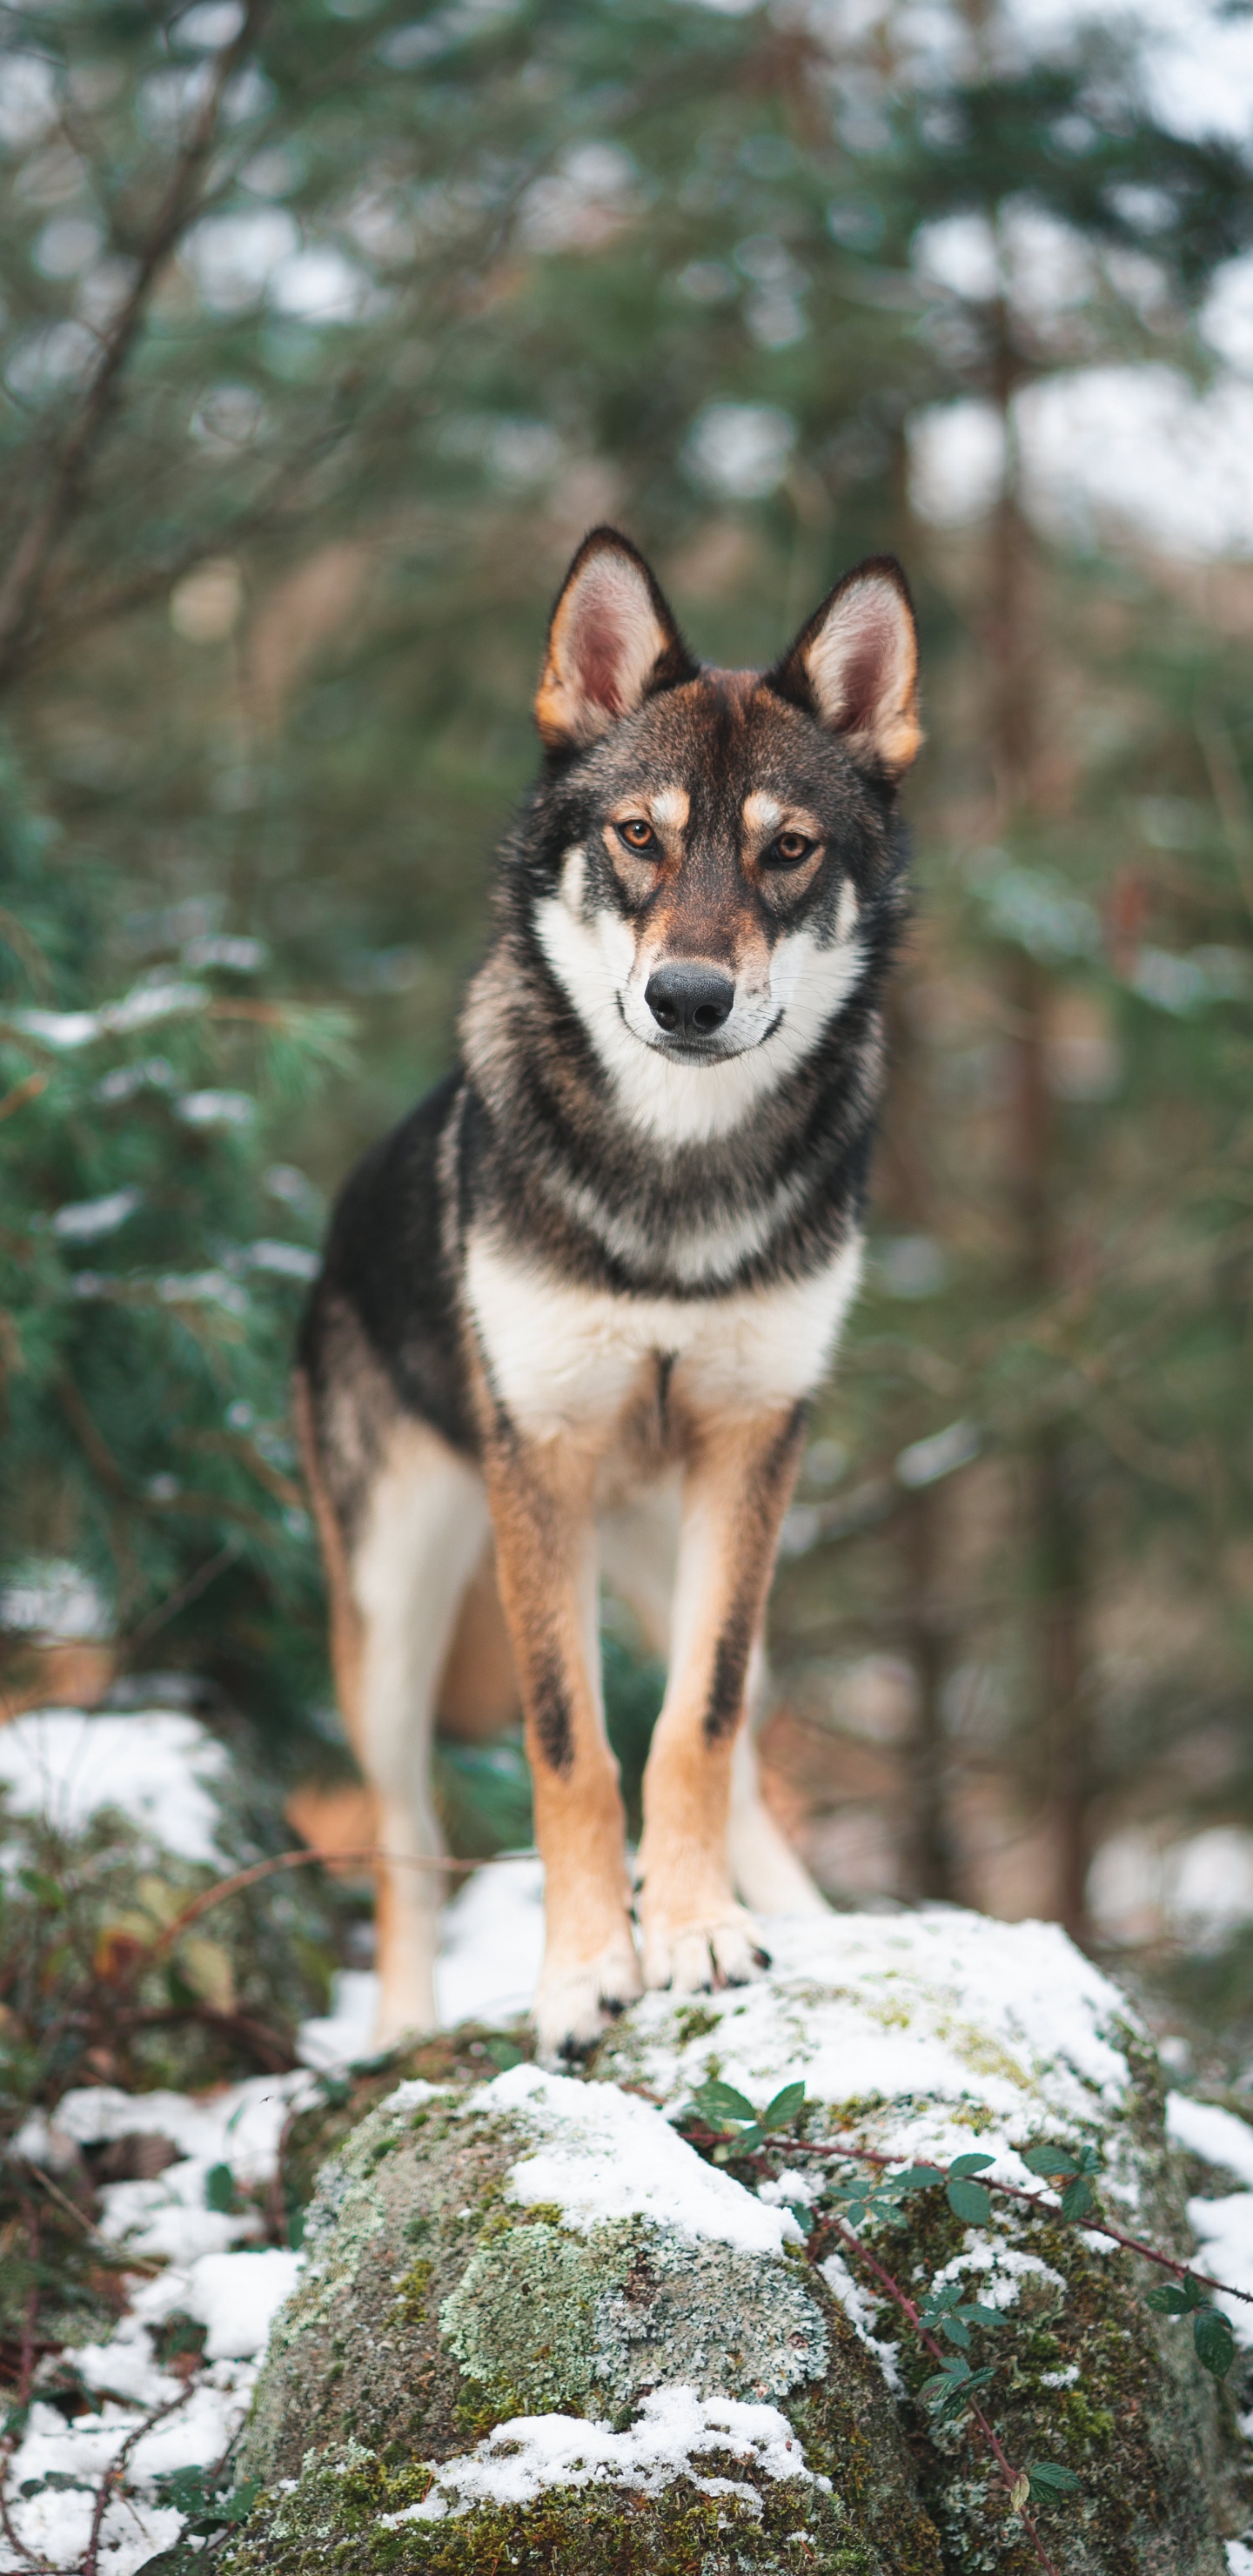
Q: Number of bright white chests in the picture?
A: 1